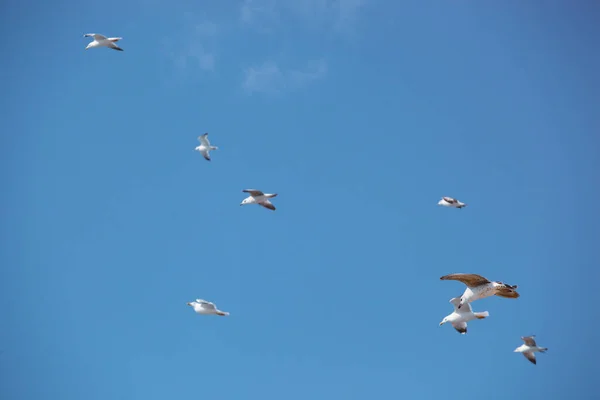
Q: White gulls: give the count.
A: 8